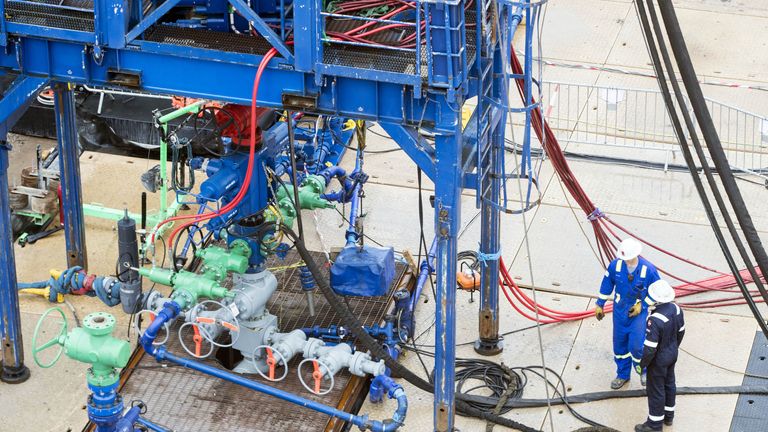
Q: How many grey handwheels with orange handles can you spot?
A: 5